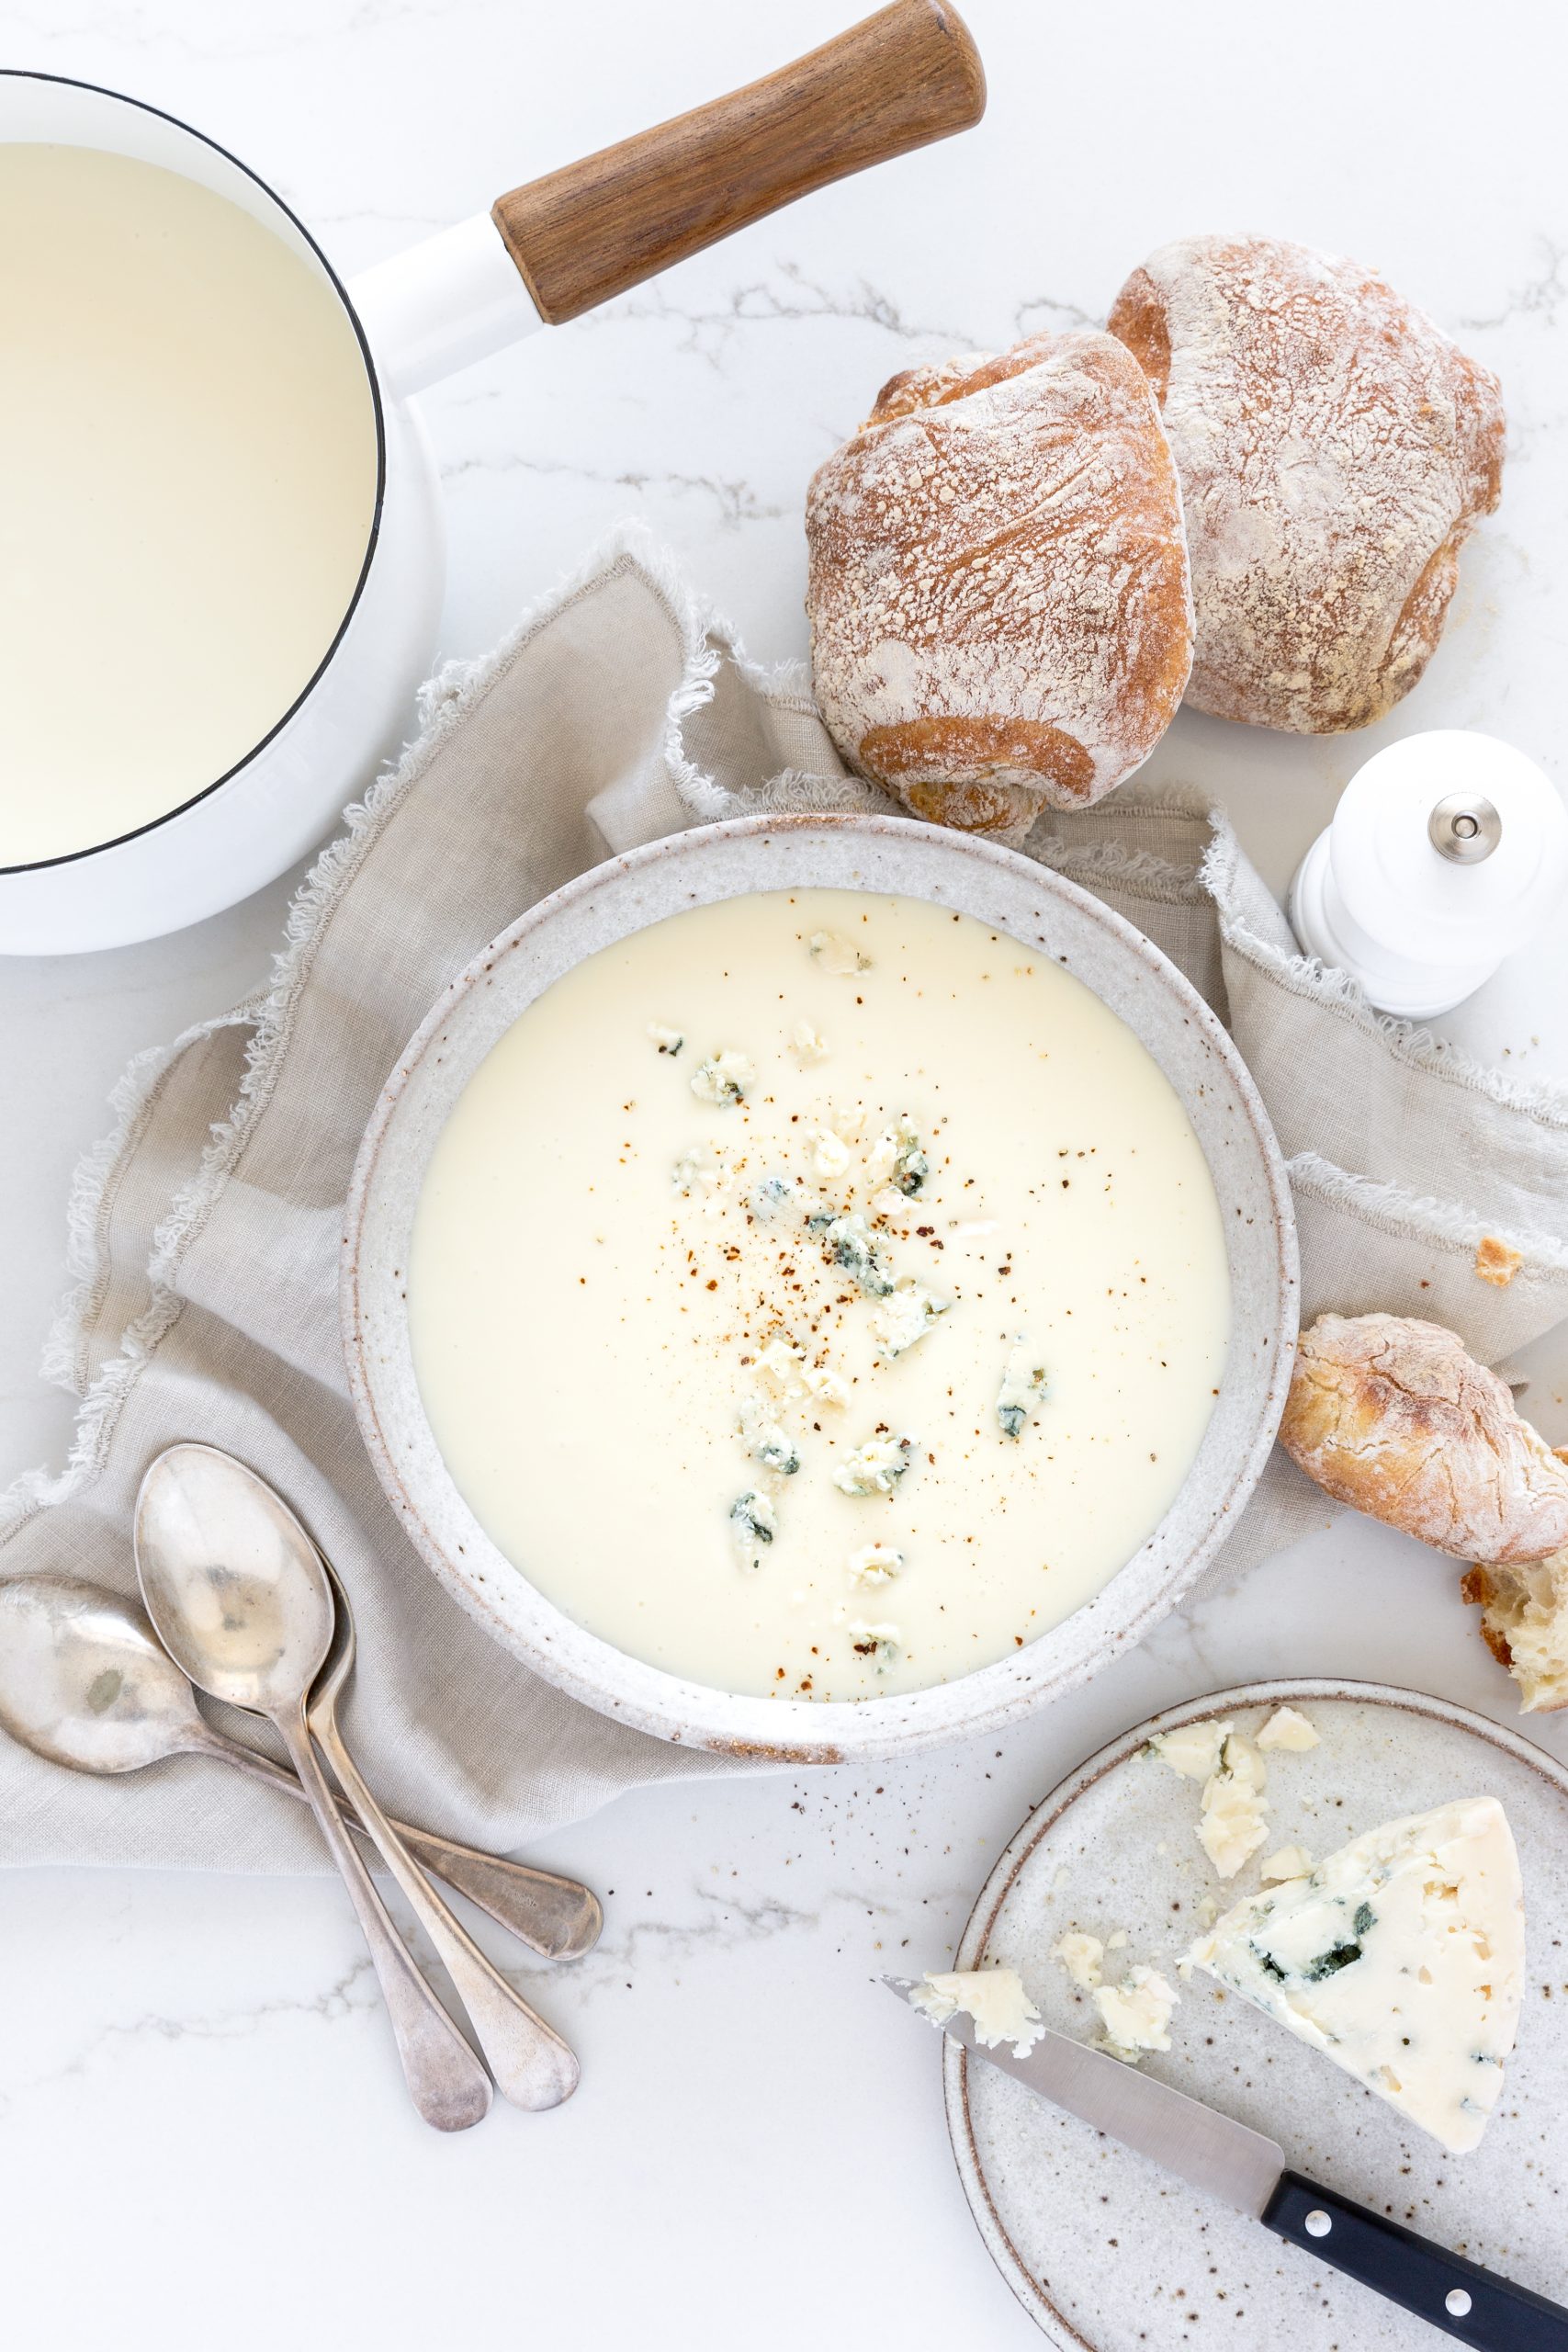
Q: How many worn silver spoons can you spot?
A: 3